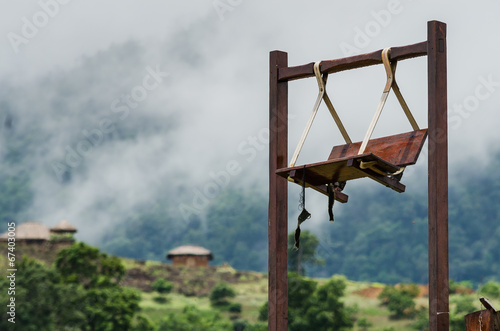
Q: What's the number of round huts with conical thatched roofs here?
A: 3